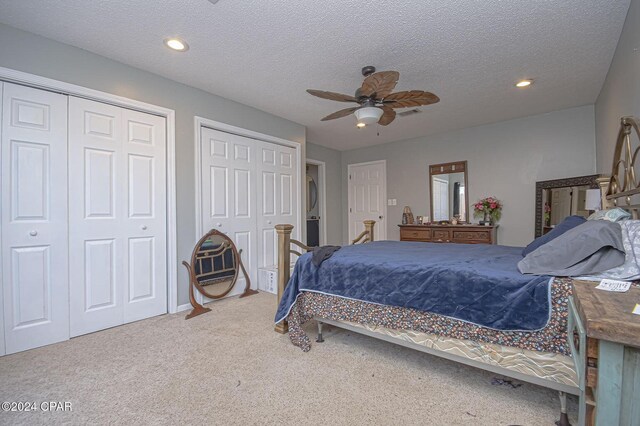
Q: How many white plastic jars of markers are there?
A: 0